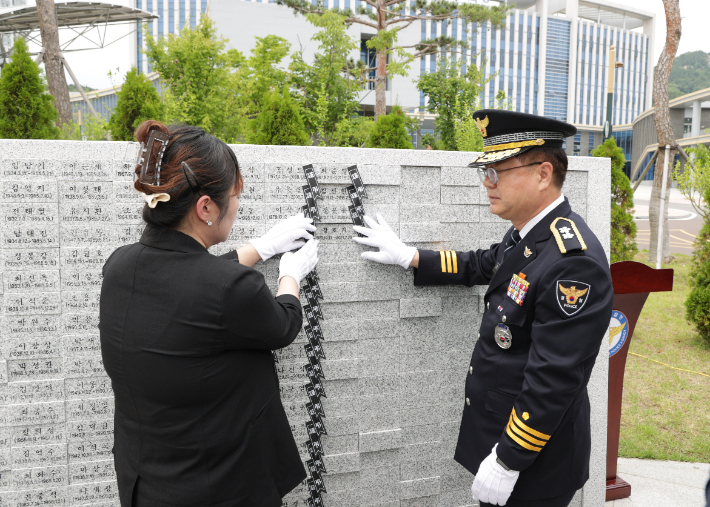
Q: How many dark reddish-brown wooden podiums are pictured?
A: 1